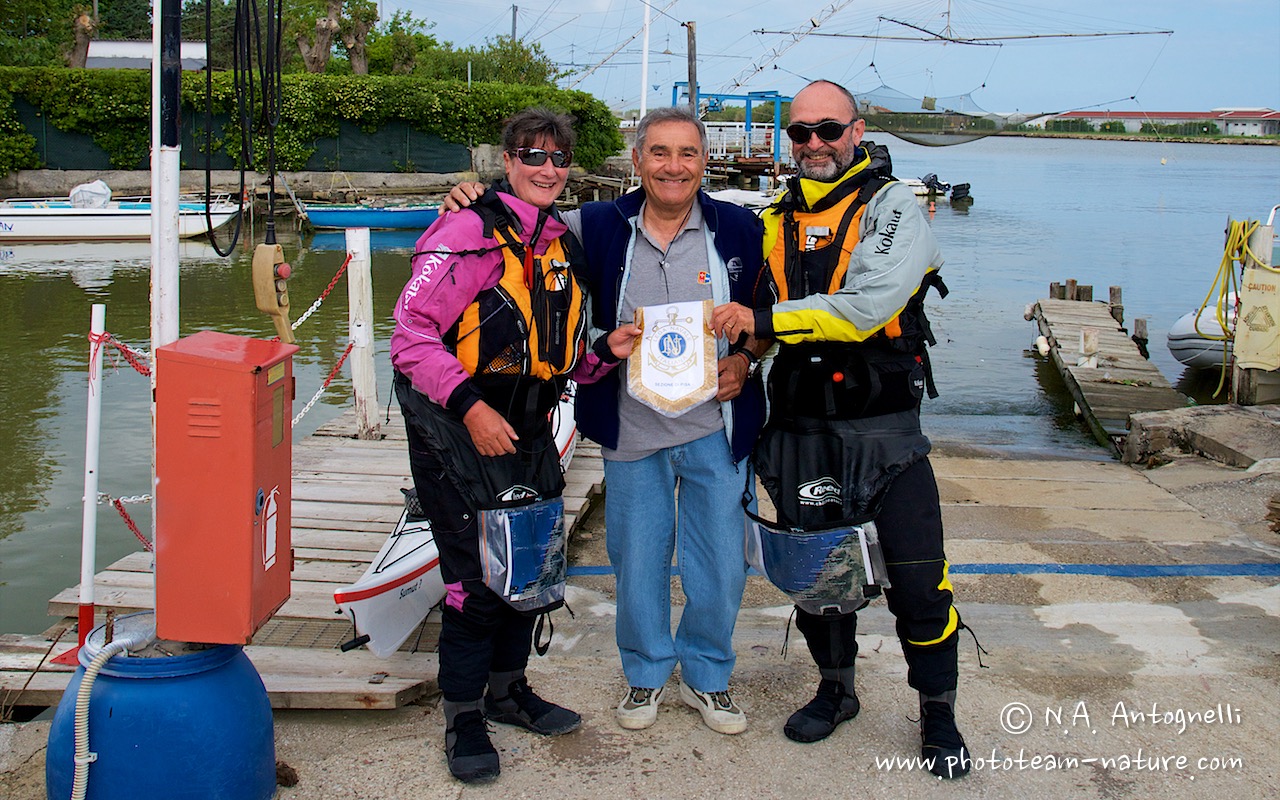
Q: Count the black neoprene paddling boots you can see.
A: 4